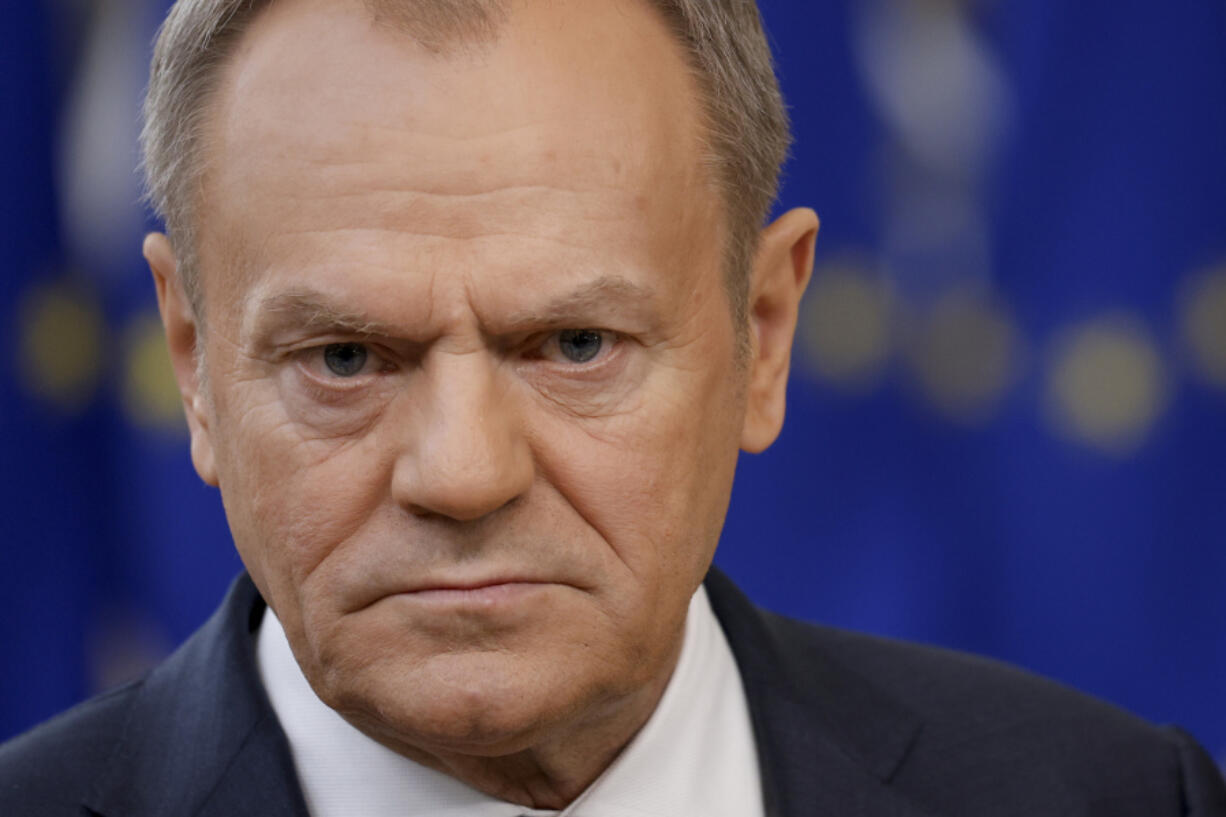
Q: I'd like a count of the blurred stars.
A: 6